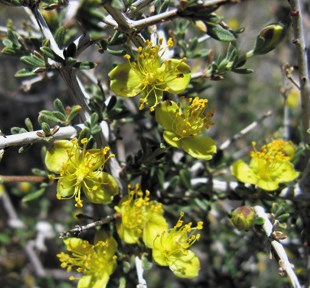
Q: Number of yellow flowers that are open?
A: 7